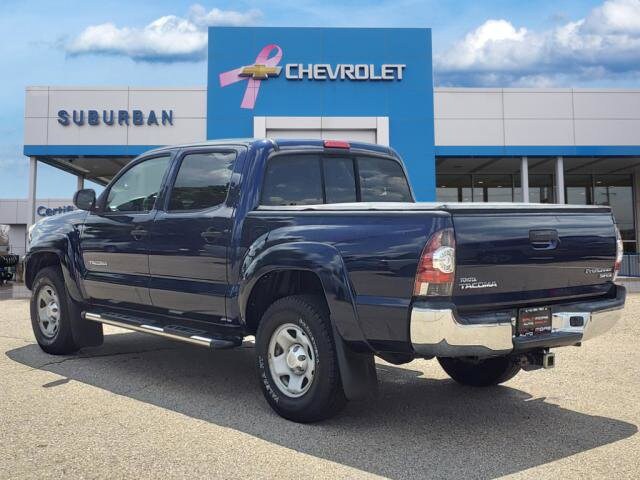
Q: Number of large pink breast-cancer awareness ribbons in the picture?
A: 1